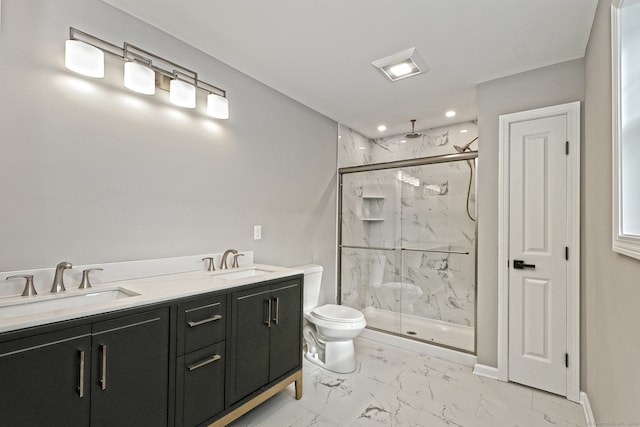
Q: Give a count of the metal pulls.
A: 6